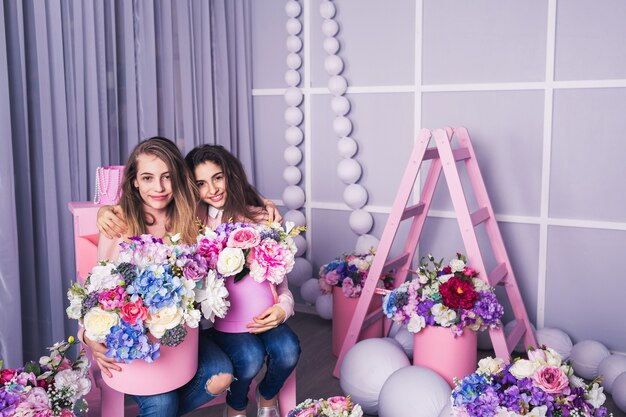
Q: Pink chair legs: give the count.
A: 2